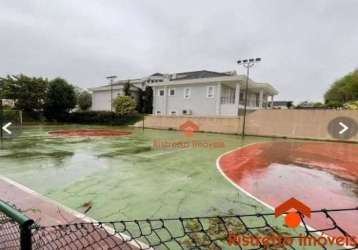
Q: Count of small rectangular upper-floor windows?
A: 4